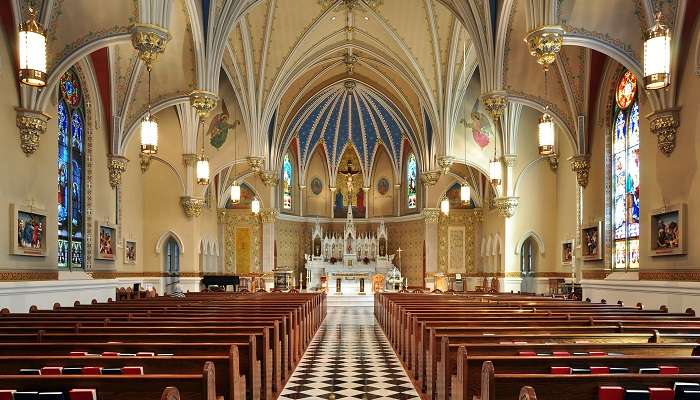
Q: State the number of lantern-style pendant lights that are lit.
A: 10